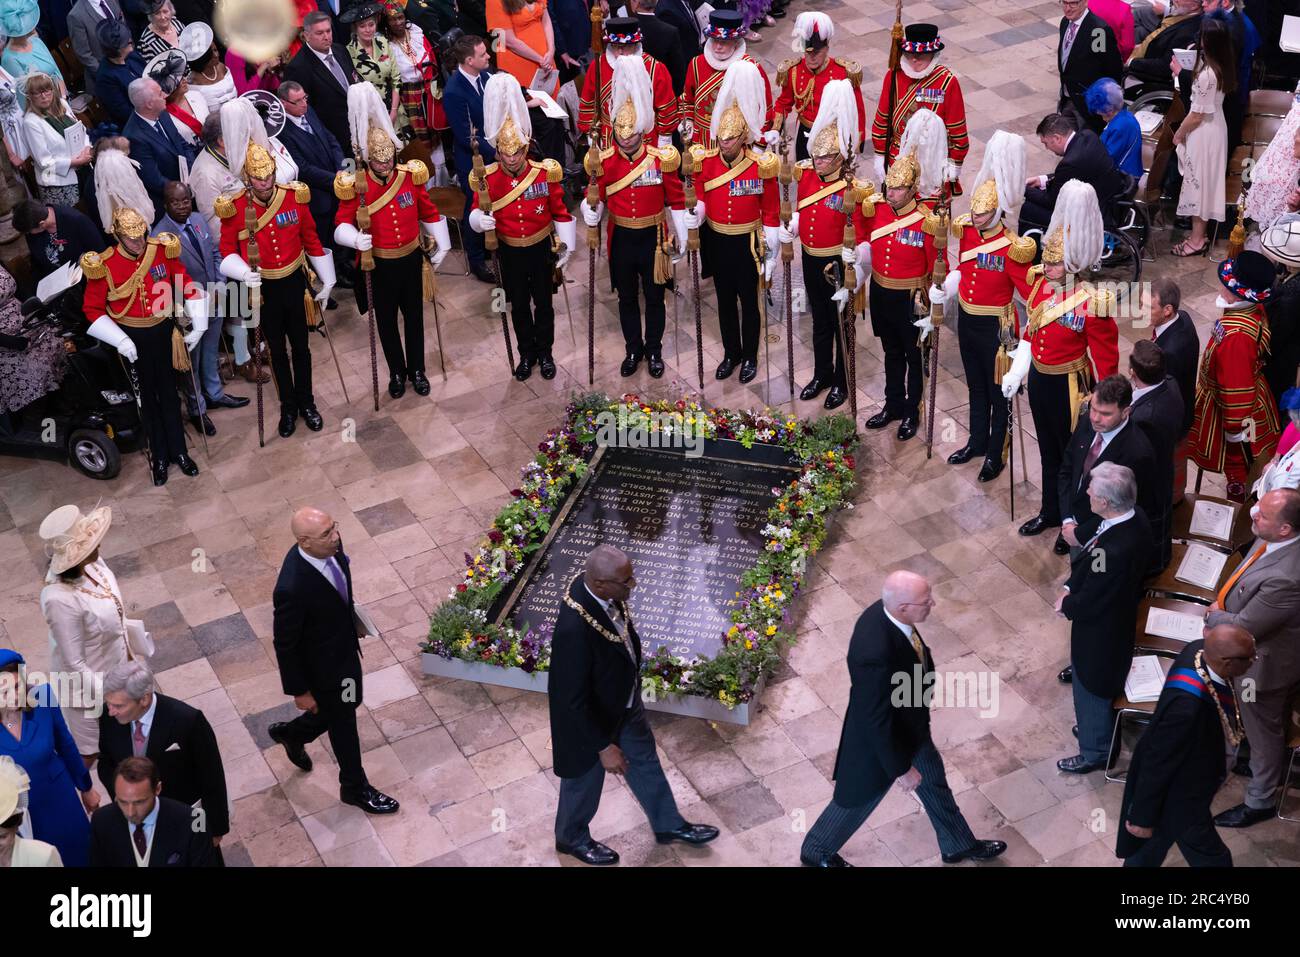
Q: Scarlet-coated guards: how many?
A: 15